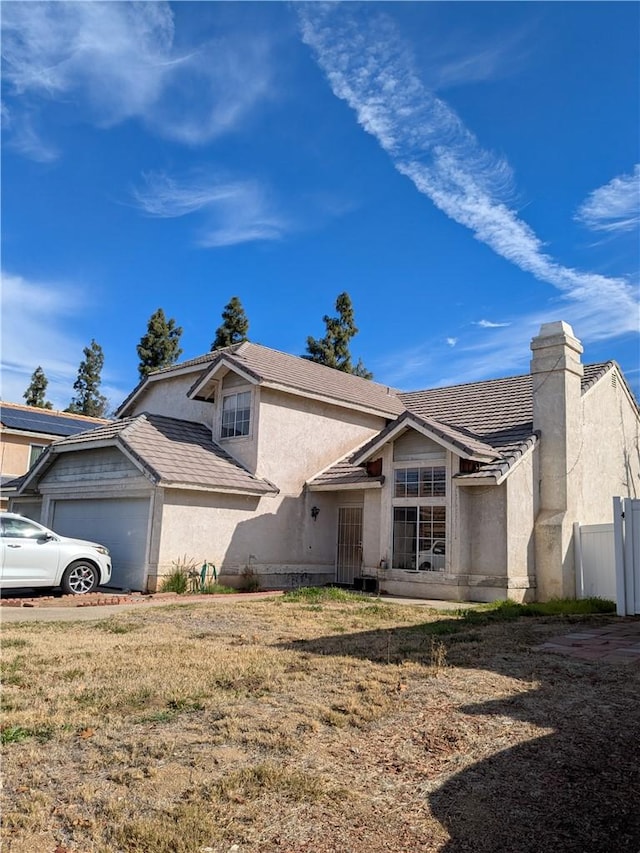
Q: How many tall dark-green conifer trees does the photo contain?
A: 5